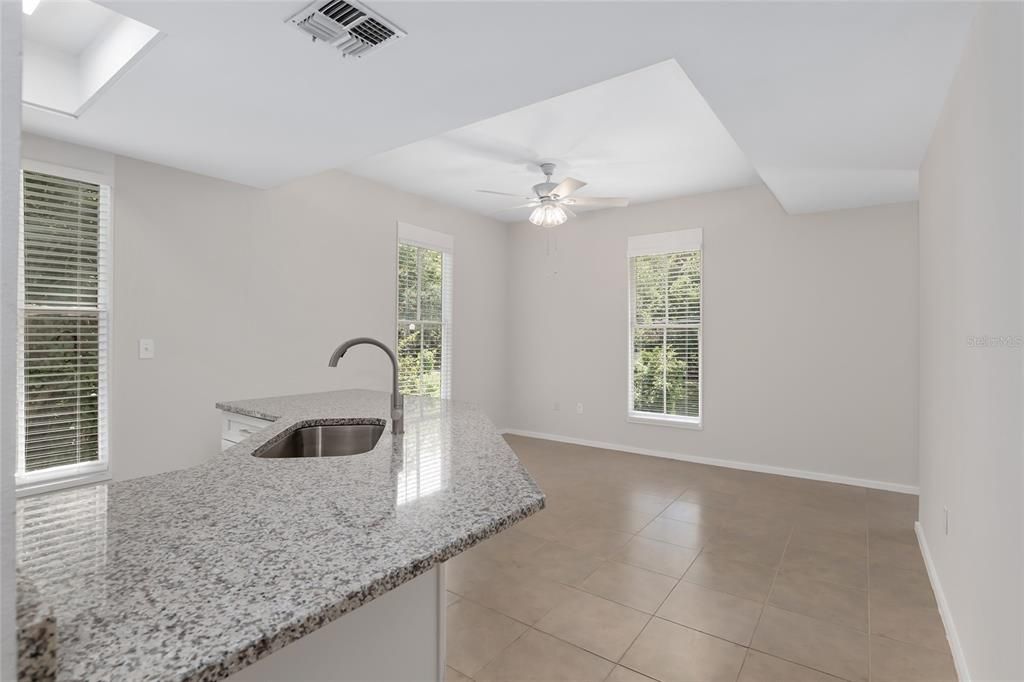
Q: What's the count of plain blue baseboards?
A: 0